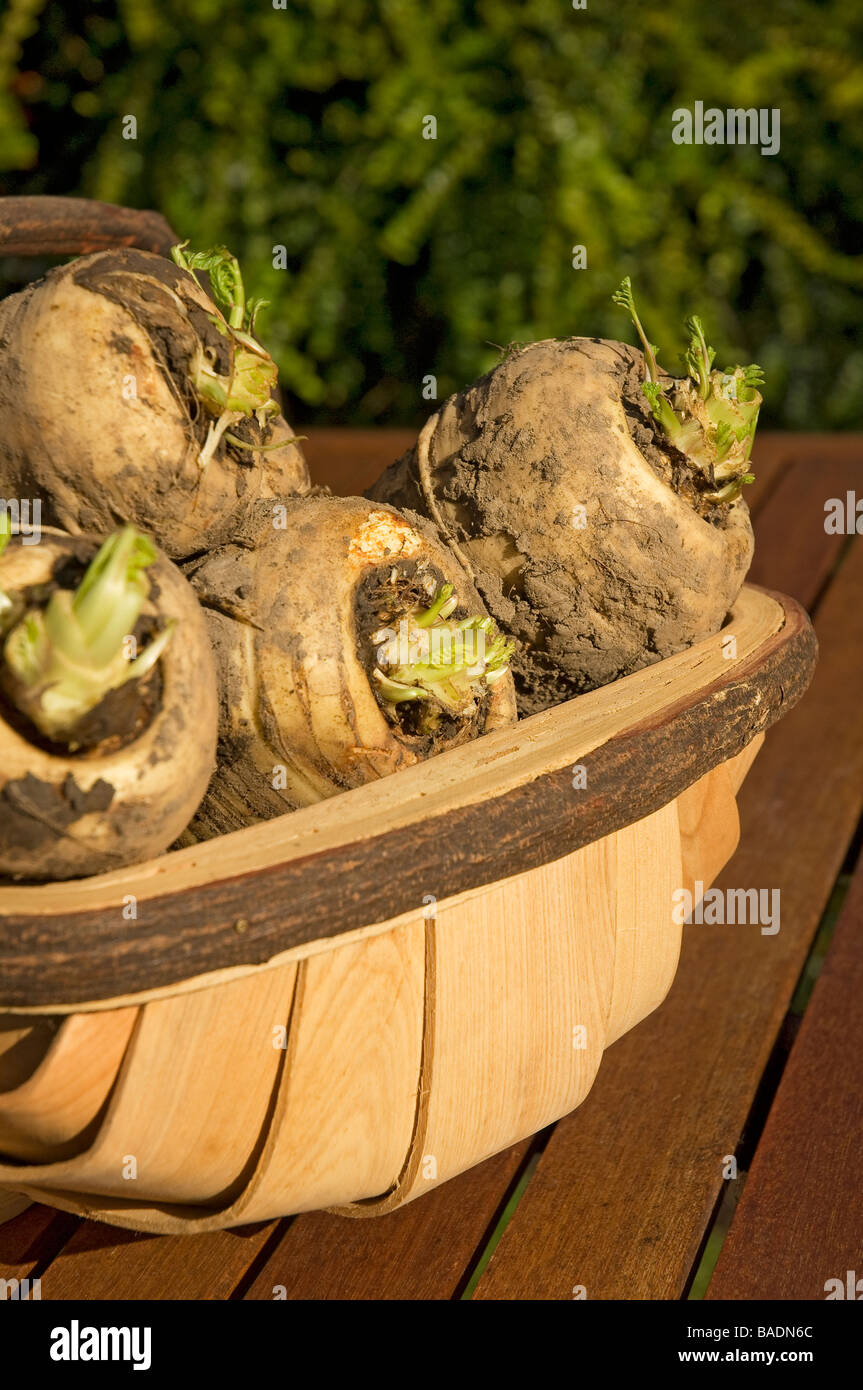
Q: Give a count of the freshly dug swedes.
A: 4